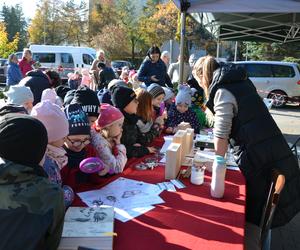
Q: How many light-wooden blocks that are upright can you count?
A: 3